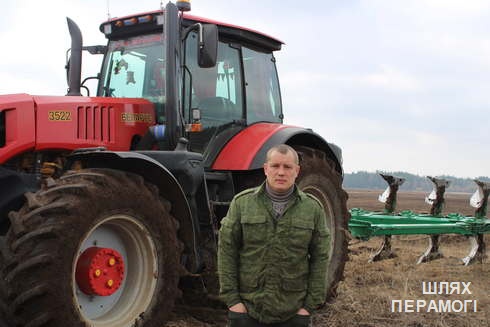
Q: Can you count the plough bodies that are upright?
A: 3